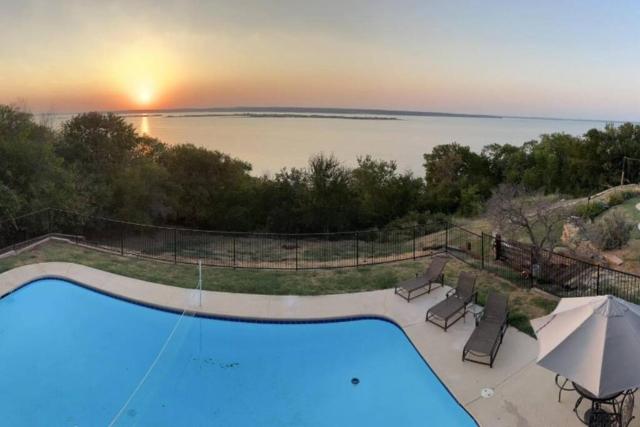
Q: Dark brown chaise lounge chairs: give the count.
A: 3